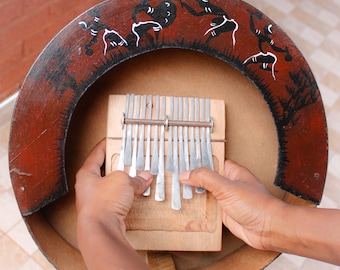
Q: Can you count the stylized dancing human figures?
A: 4